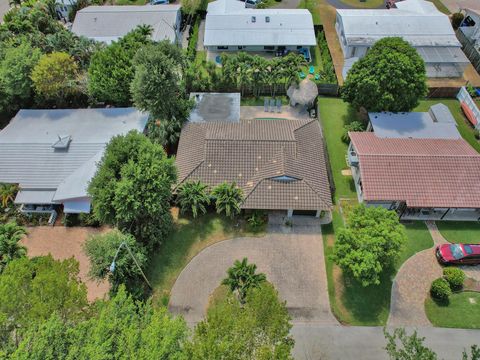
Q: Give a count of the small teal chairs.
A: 3